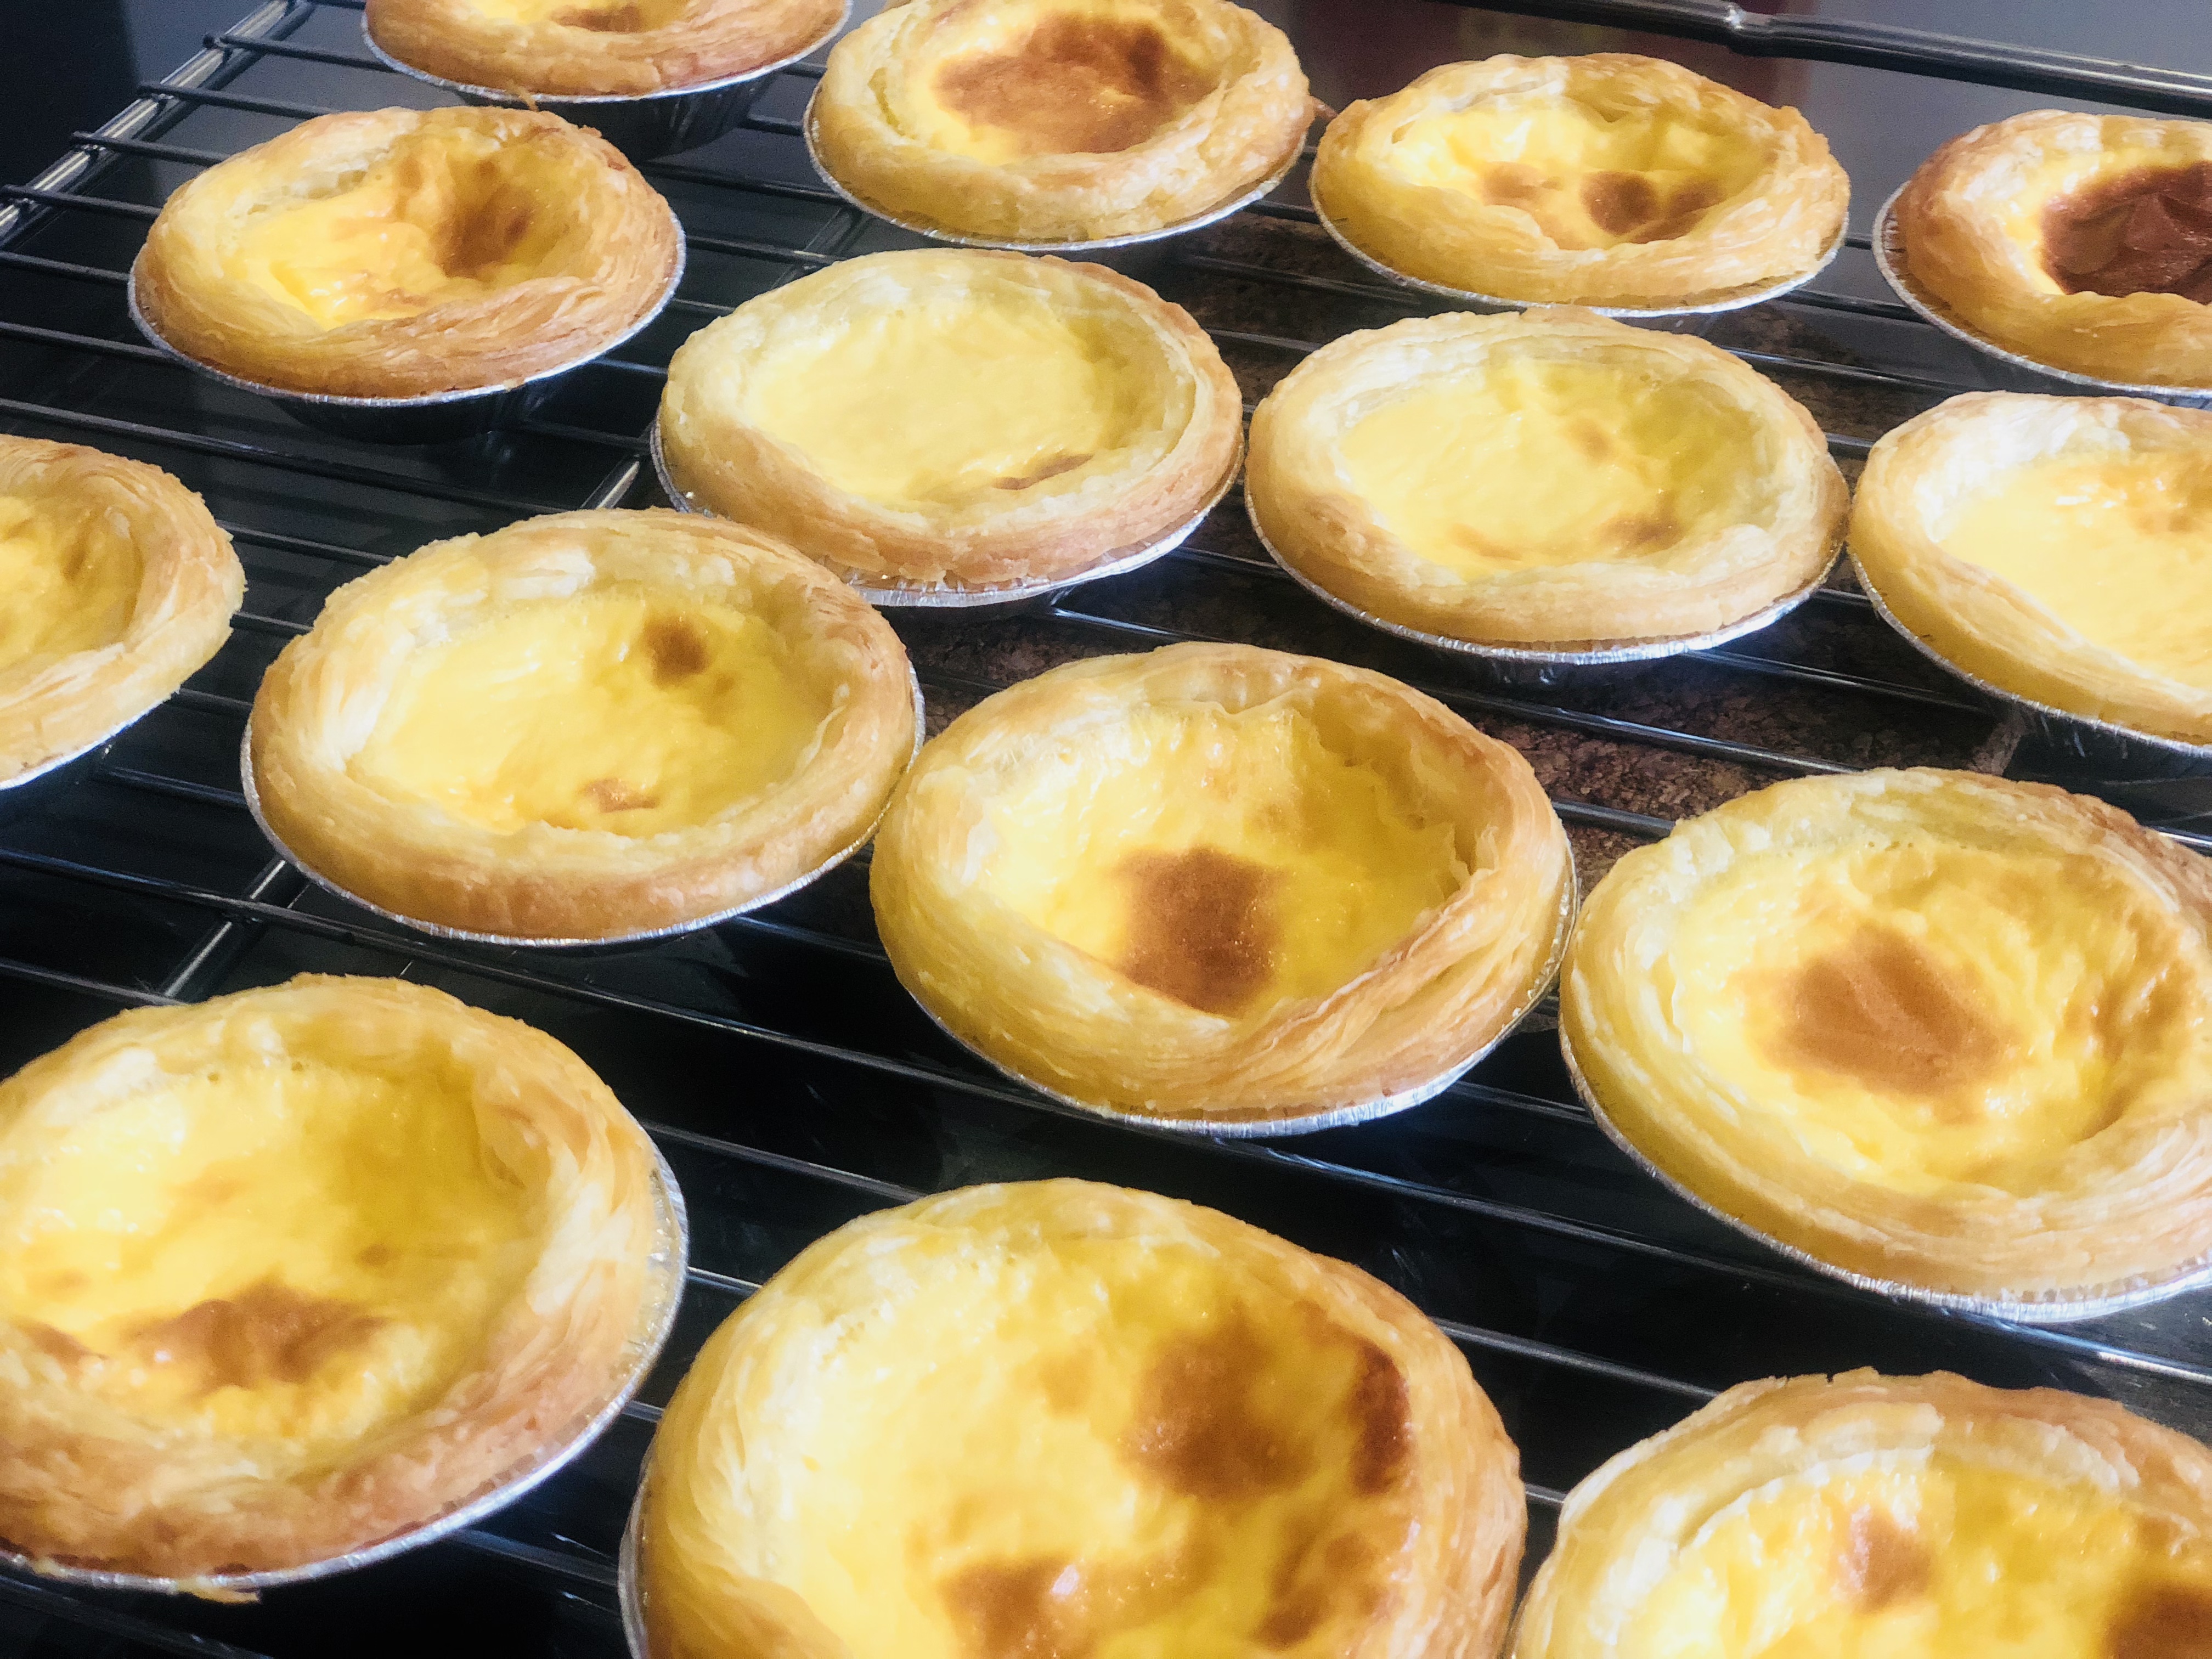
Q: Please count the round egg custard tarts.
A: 15